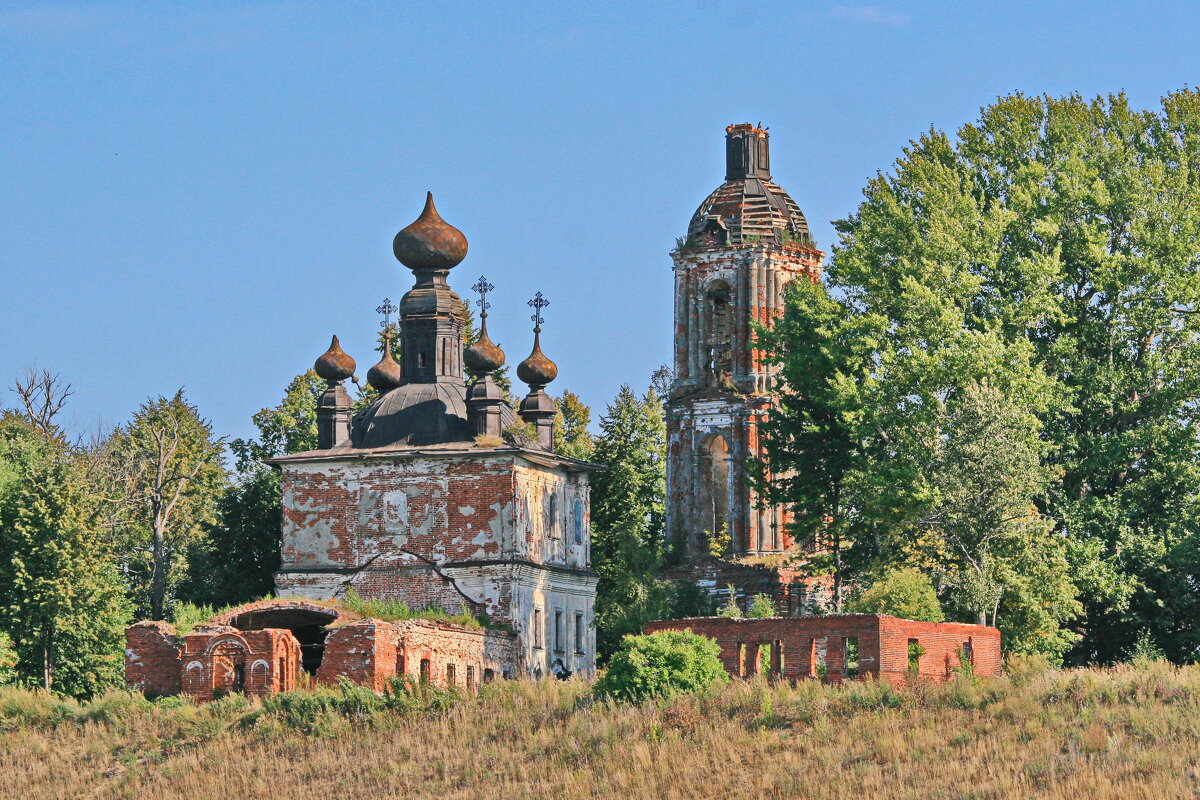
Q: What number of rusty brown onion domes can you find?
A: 5